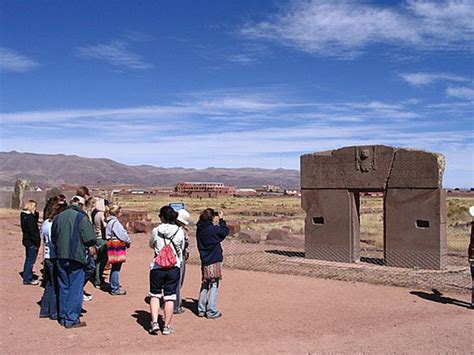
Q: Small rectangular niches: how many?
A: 2